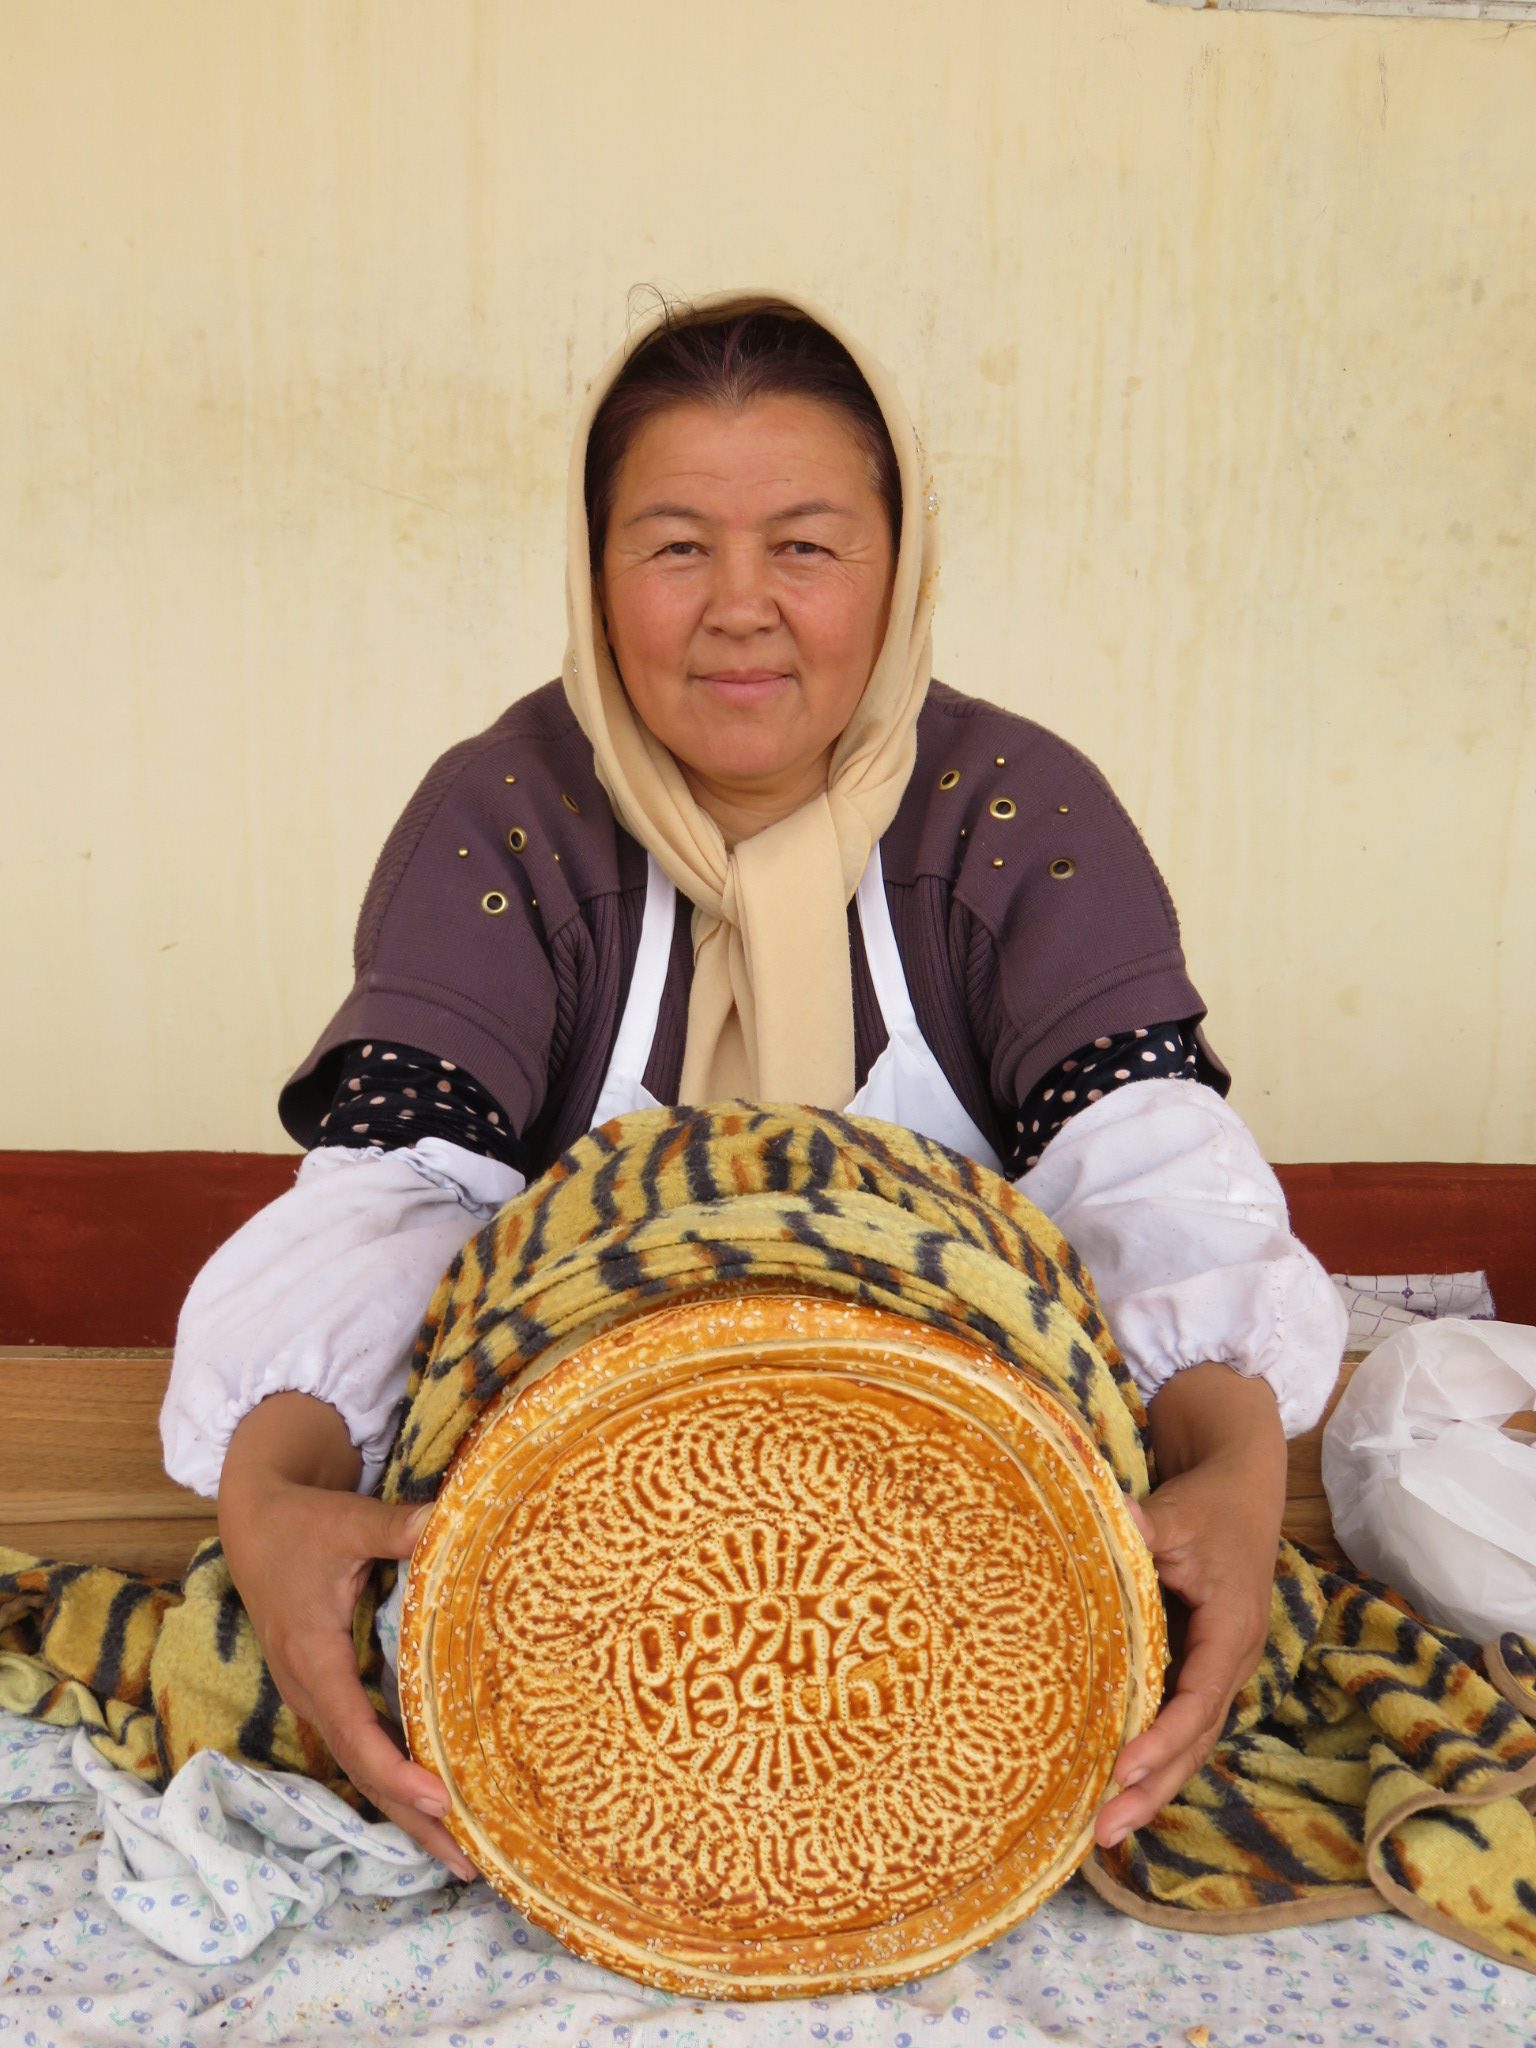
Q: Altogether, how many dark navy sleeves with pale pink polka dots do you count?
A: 2